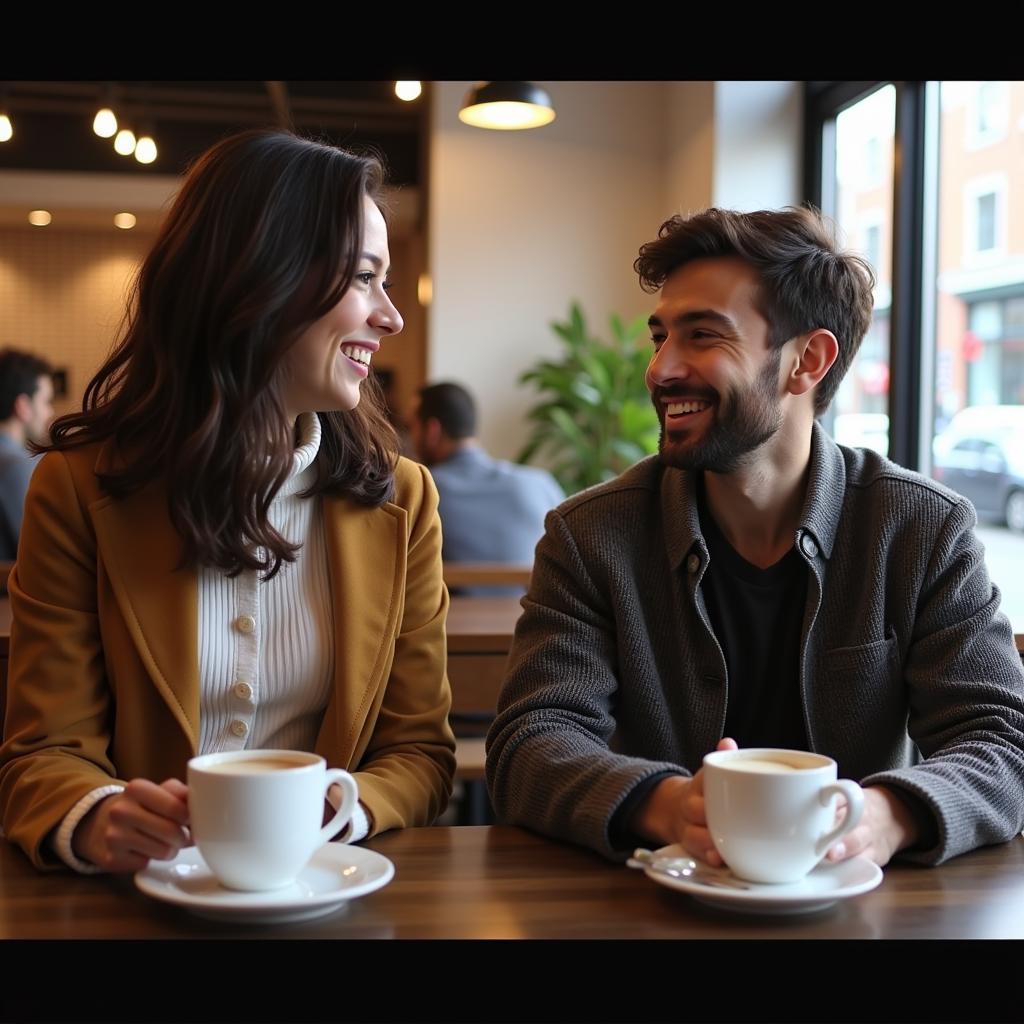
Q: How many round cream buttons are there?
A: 3